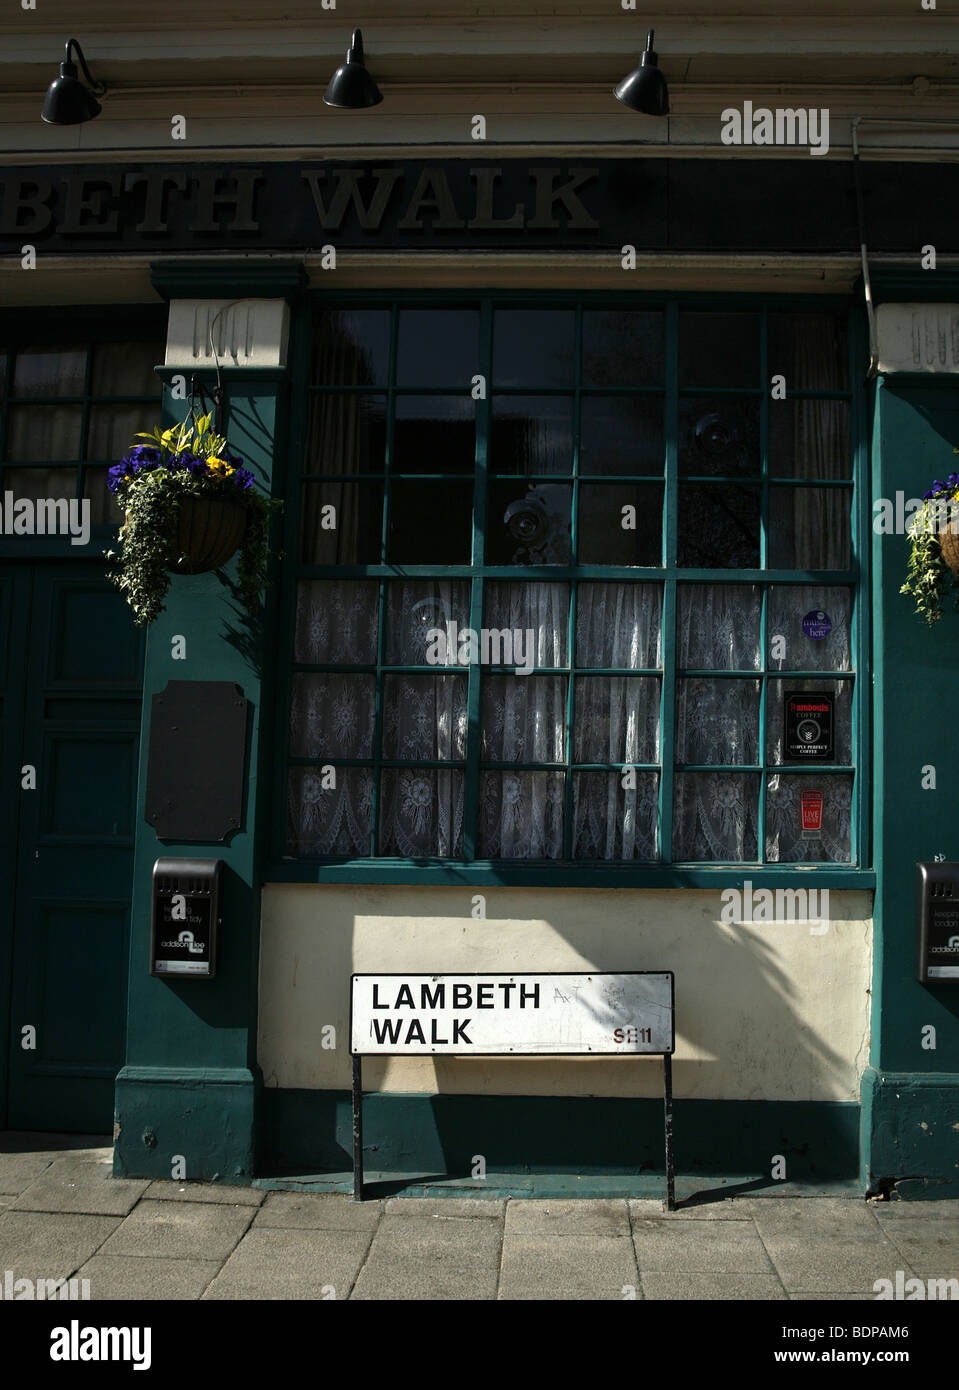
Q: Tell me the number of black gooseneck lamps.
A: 3